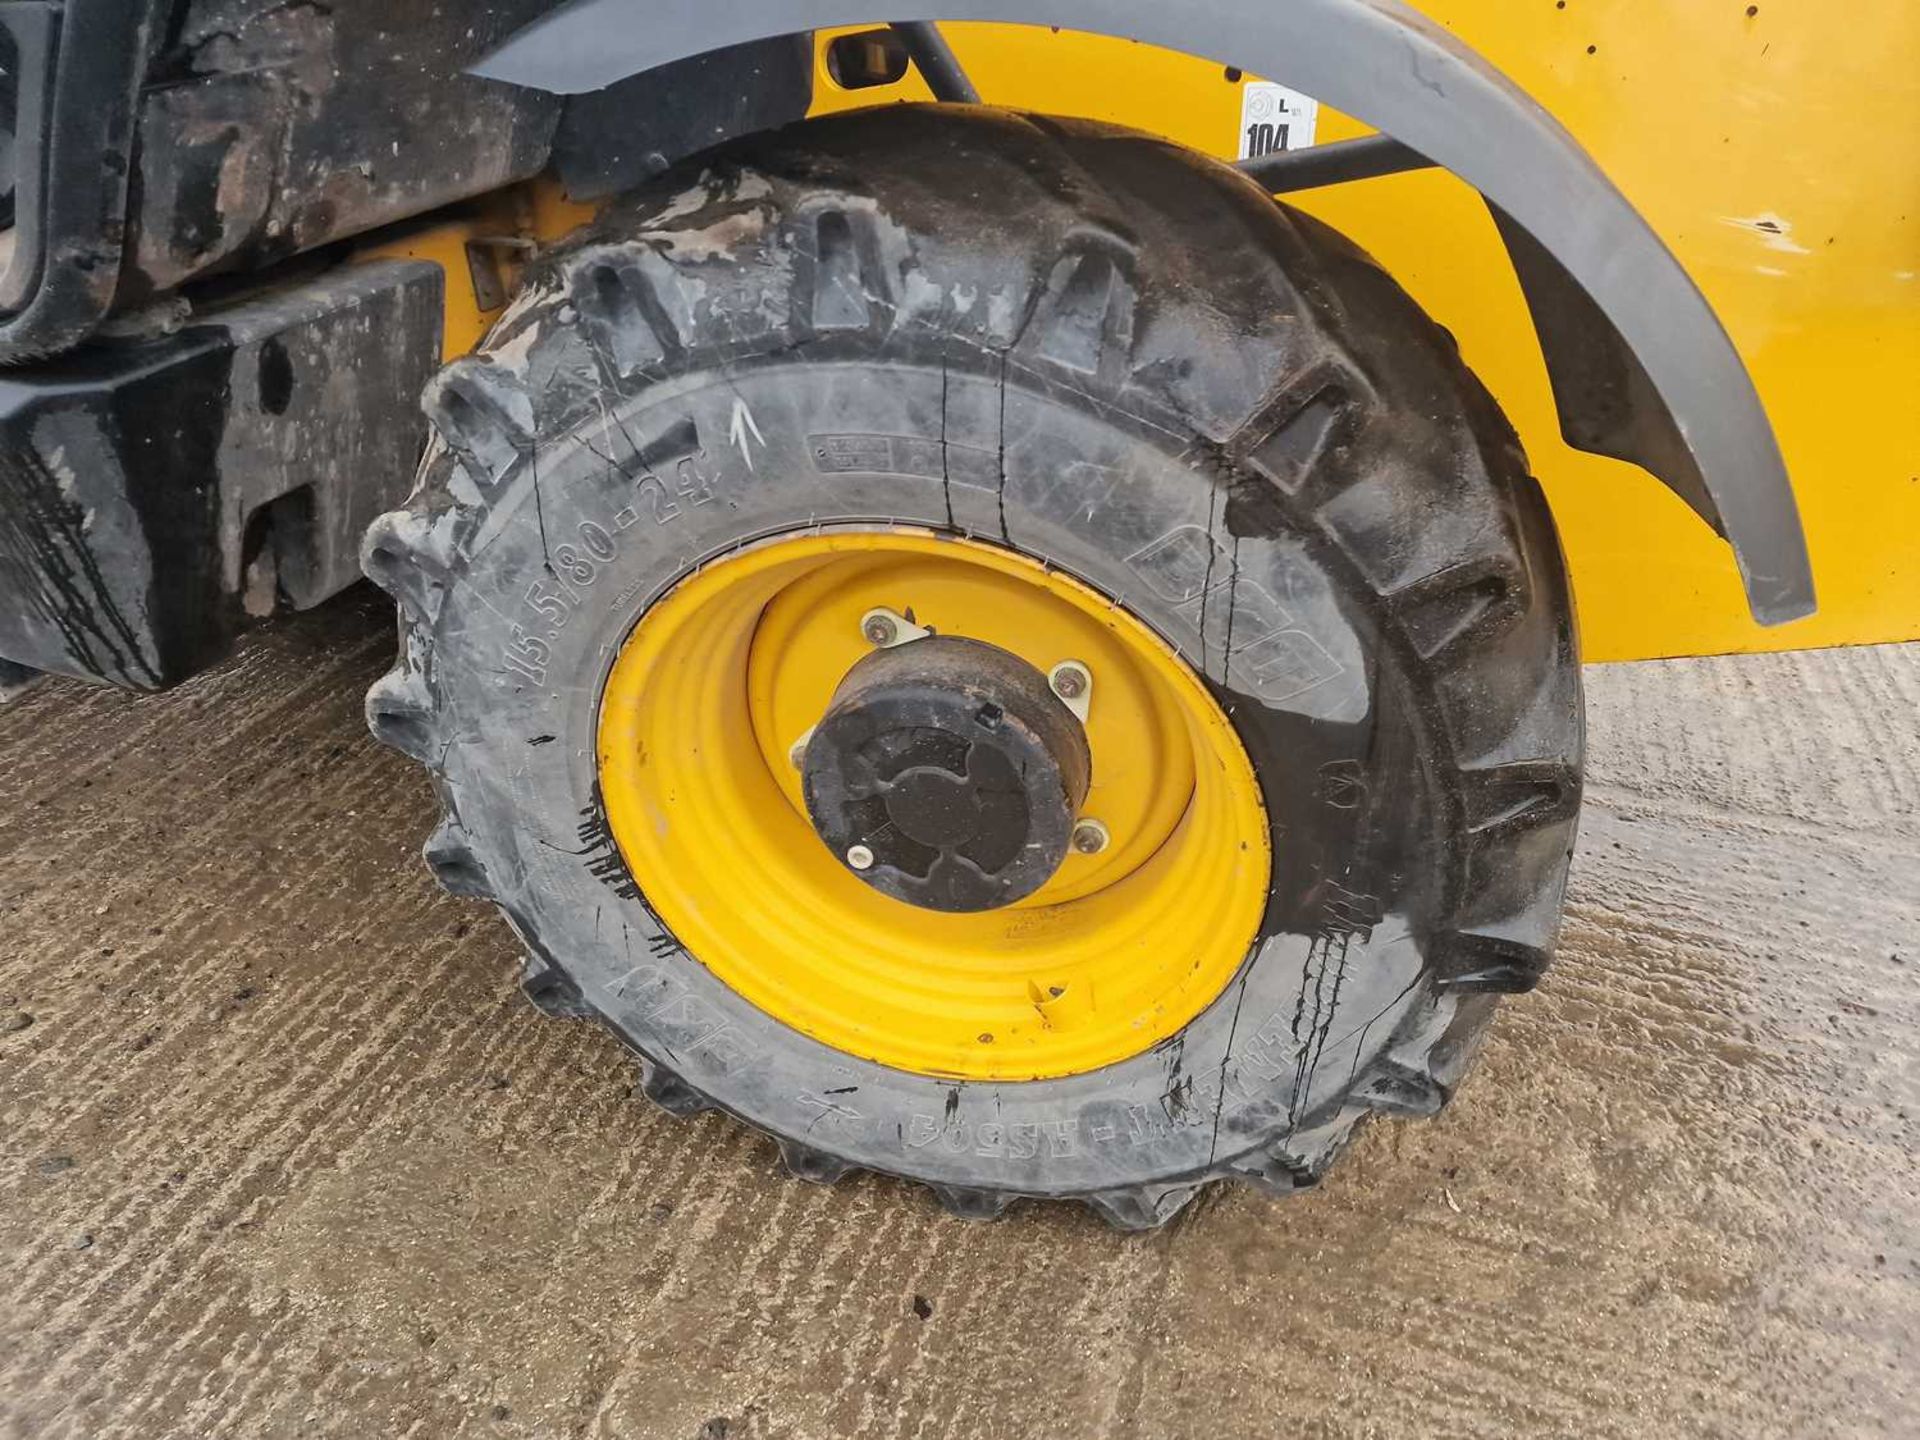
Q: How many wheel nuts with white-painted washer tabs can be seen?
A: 4